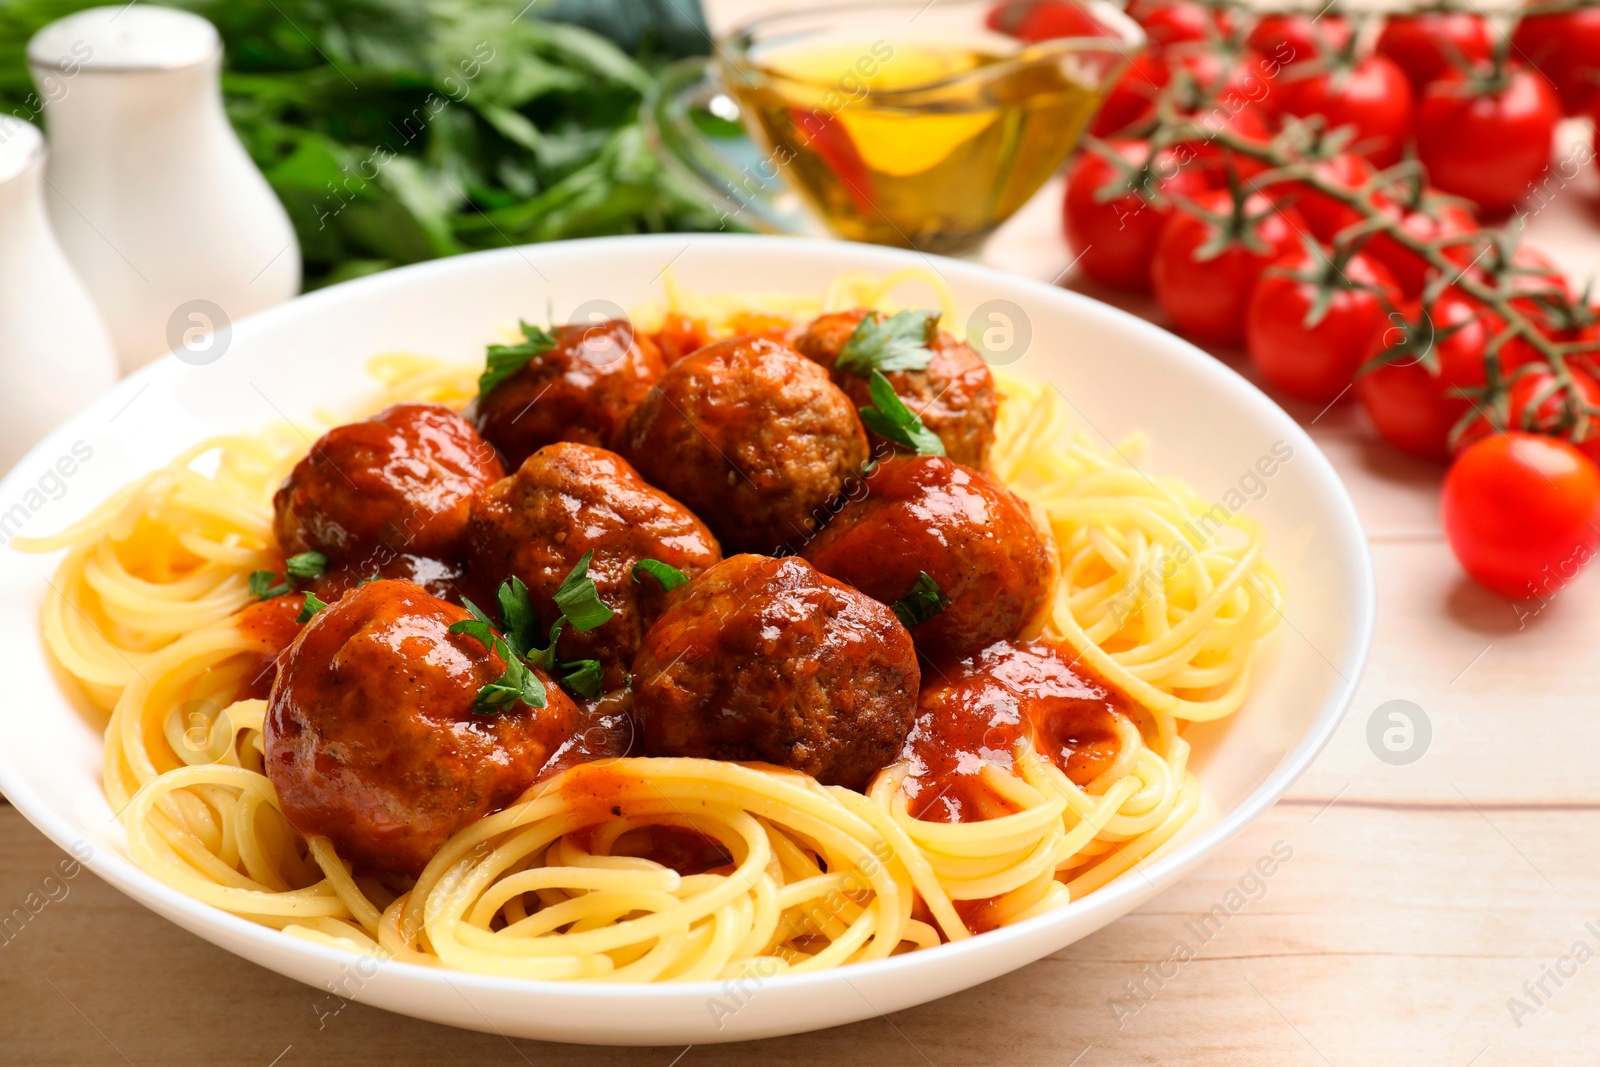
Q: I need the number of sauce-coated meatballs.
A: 8